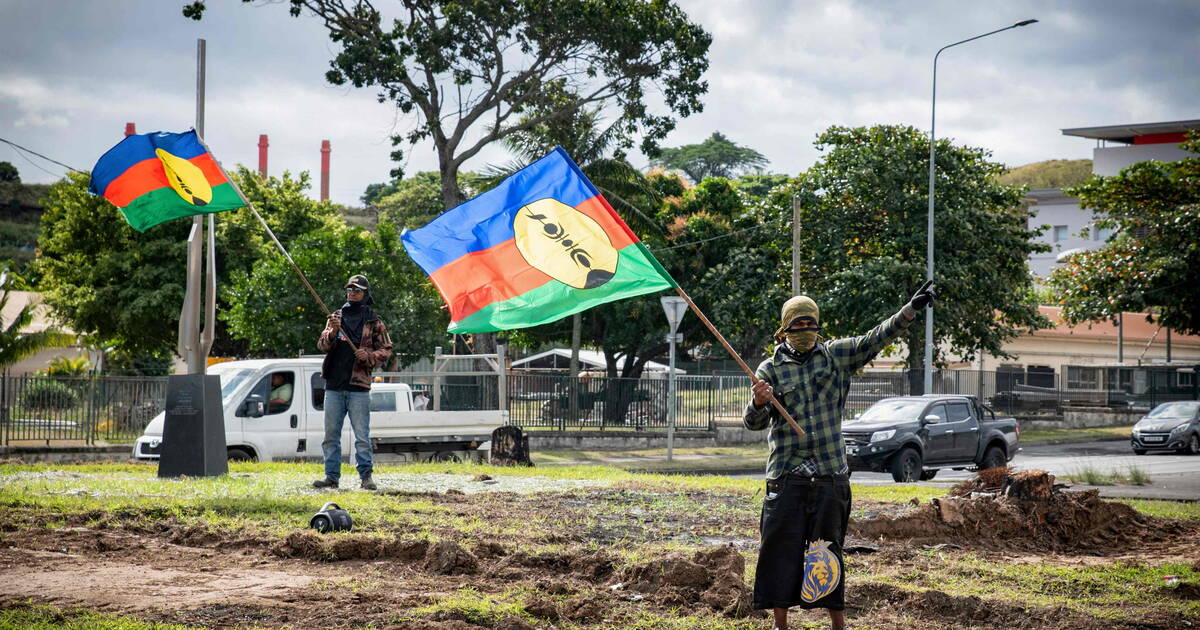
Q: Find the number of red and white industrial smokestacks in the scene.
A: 3